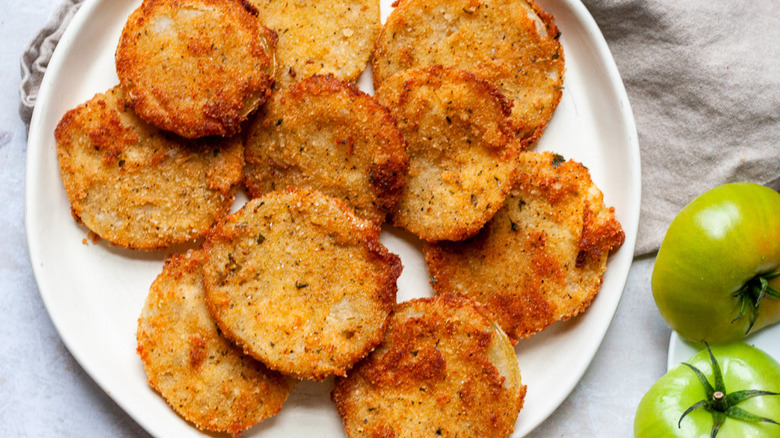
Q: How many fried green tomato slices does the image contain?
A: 10